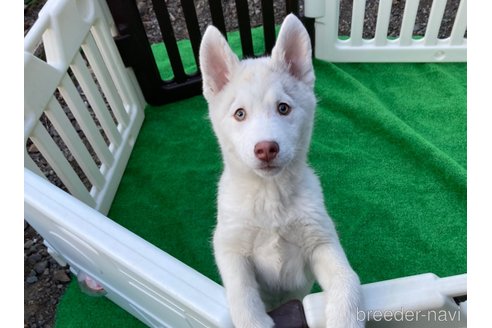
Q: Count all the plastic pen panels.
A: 5